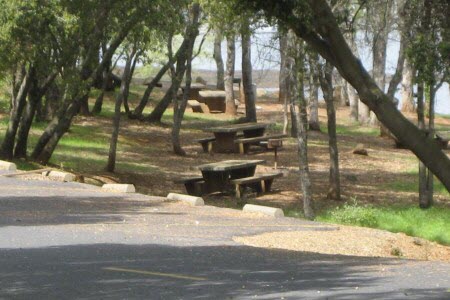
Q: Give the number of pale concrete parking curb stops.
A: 5